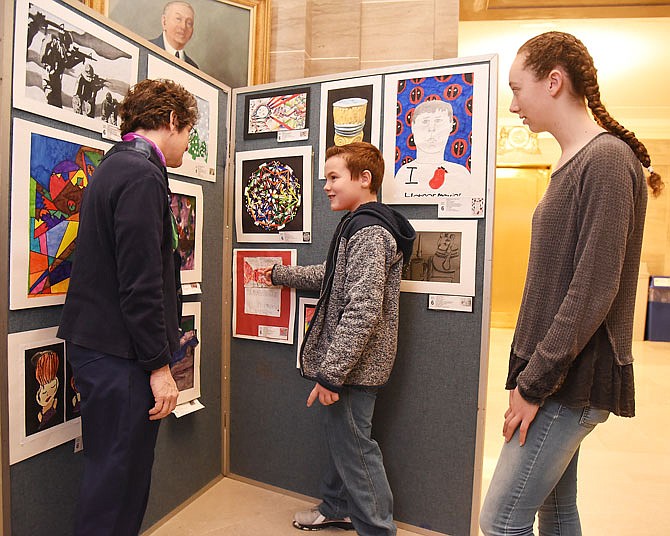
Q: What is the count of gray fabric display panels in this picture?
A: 2